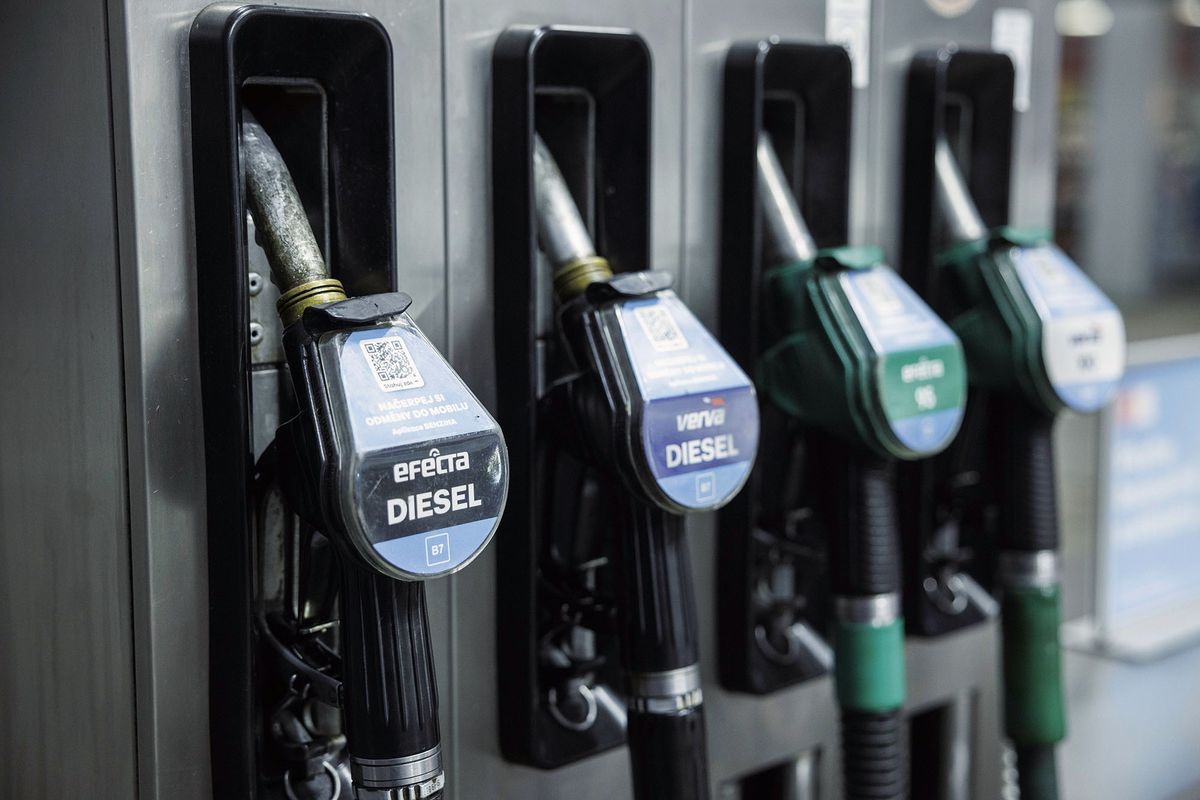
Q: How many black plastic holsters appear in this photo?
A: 4